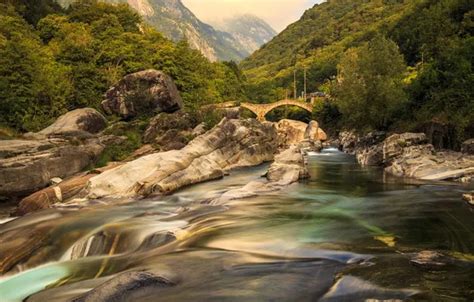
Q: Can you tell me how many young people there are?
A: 0